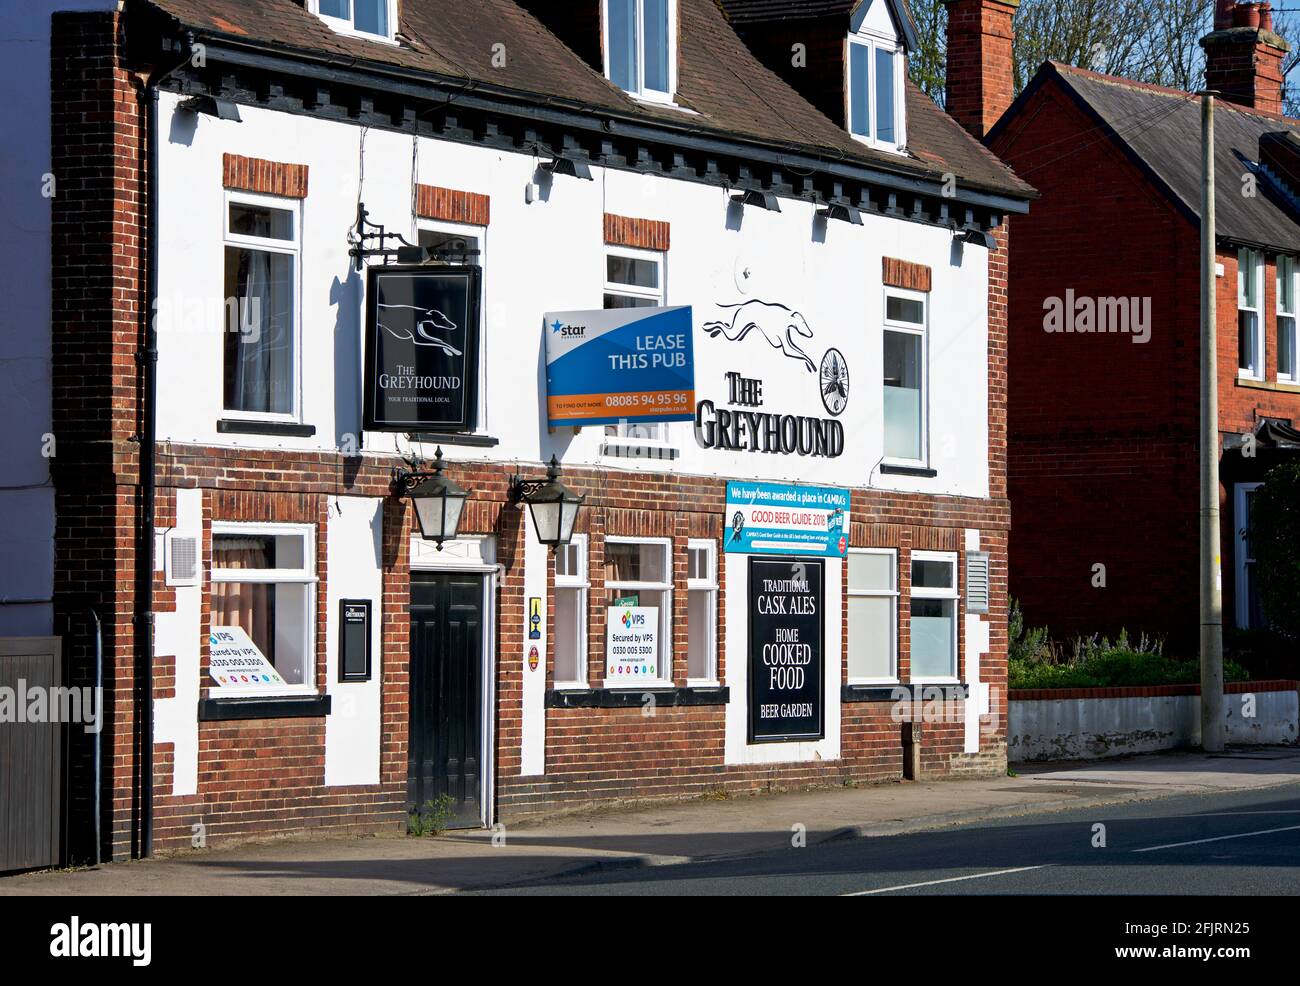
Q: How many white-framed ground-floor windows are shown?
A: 6